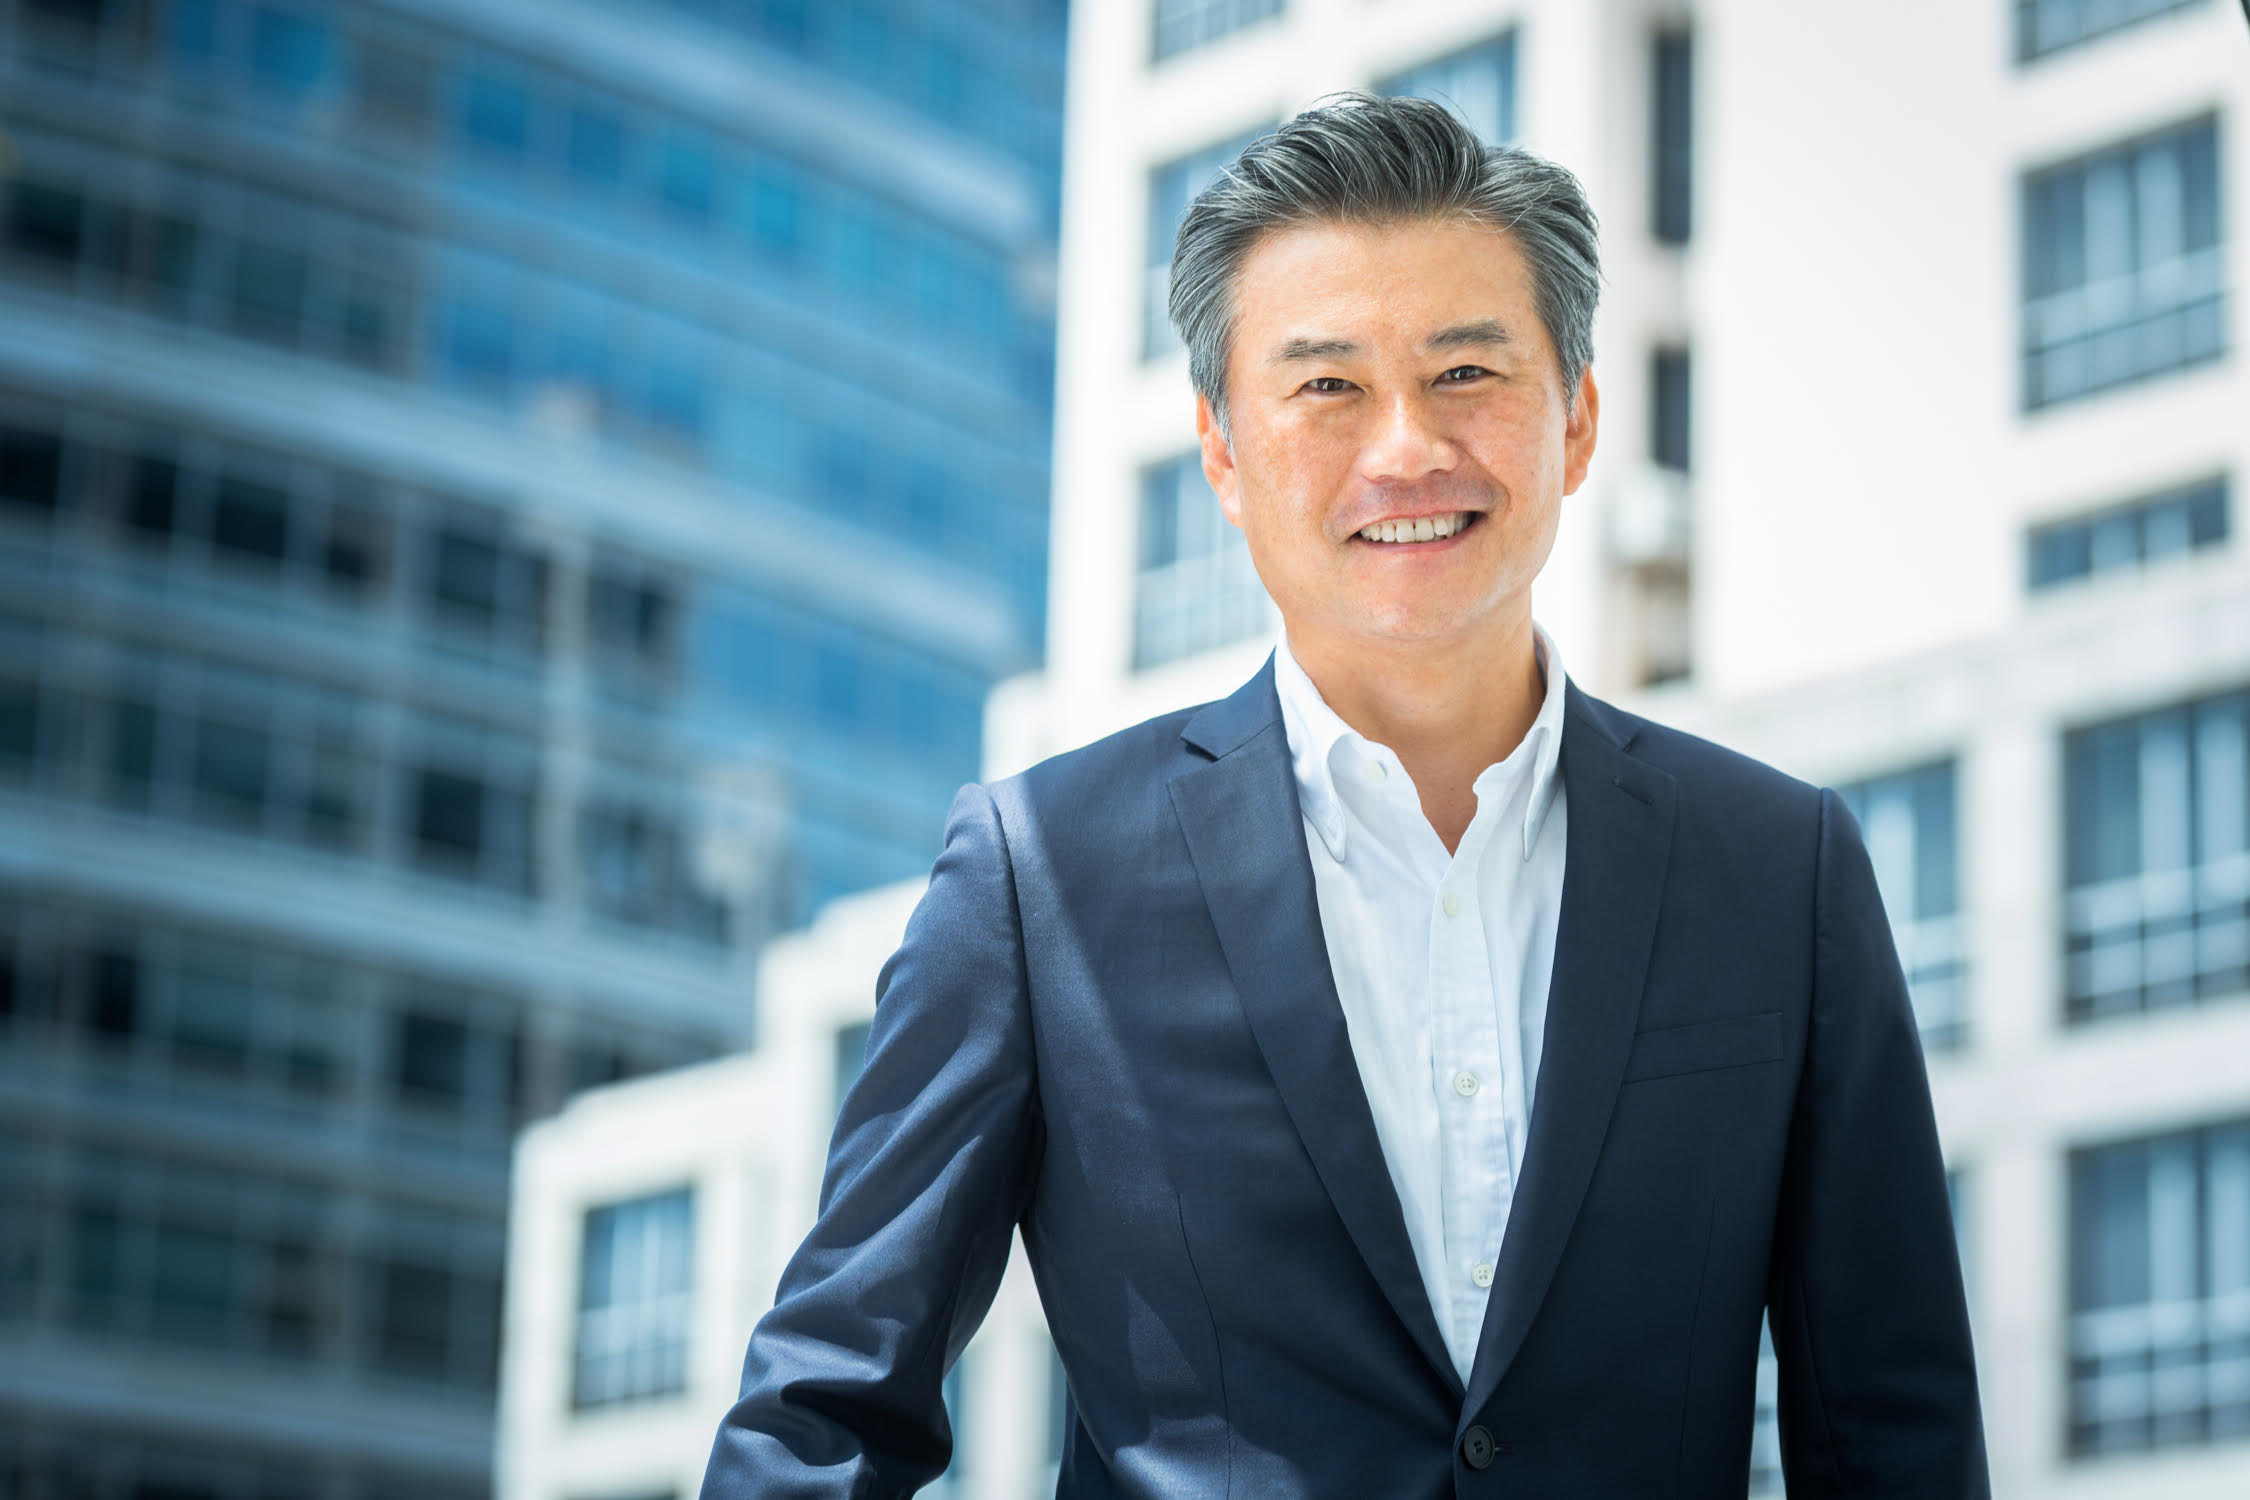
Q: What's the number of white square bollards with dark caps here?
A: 0